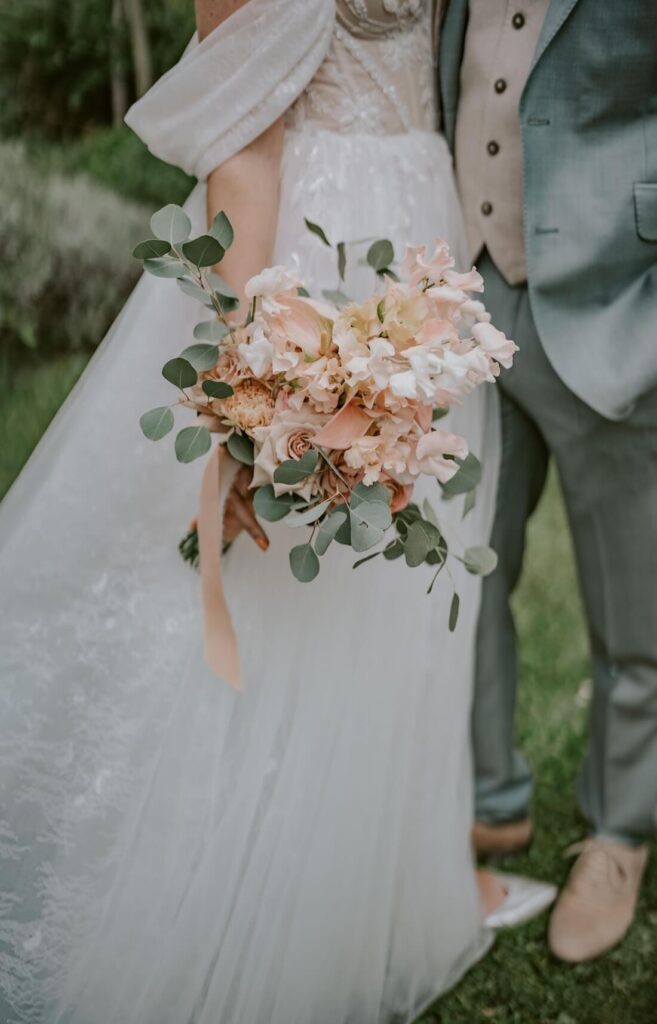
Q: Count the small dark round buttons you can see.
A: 4